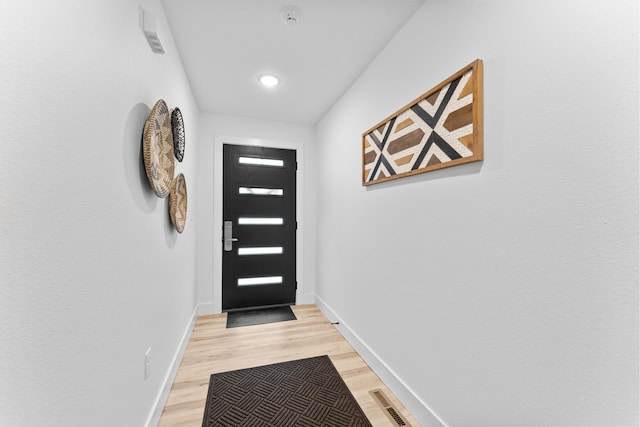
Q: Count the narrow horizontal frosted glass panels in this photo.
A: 5